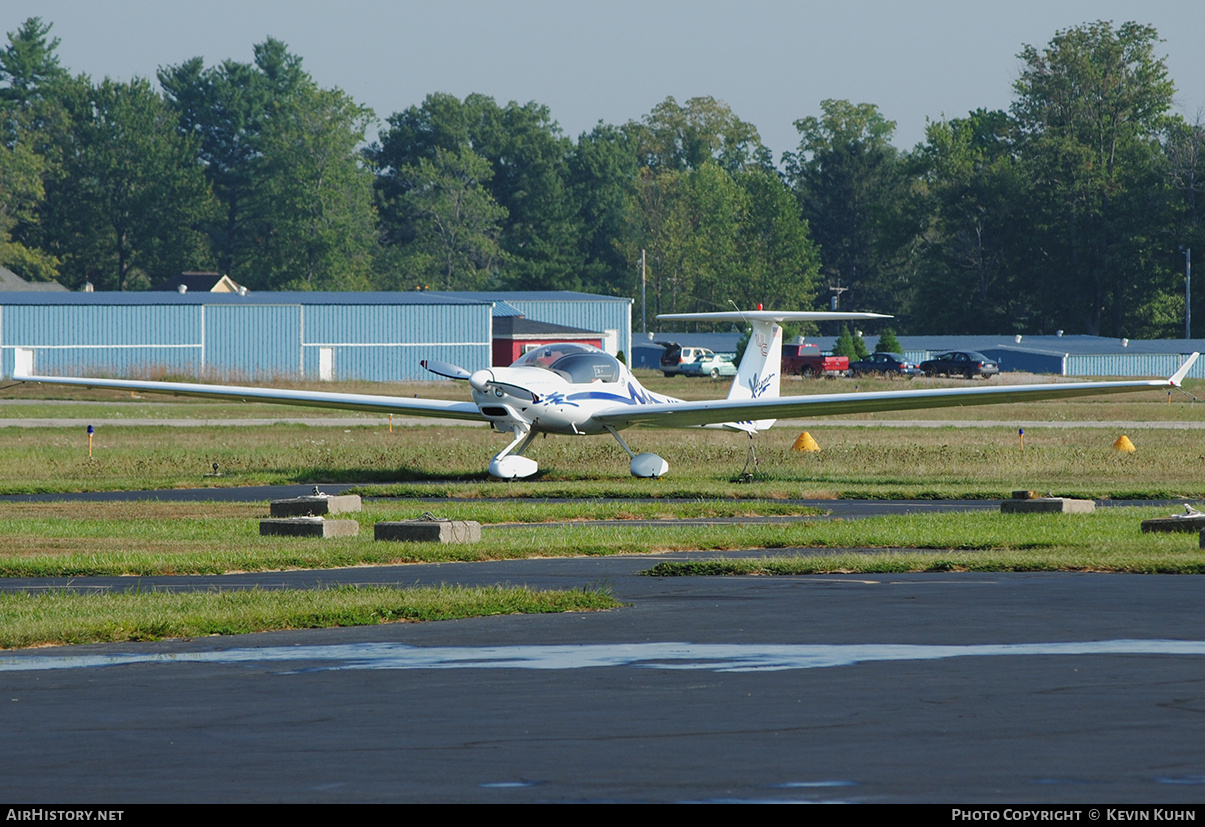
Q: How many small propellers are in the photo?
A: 1